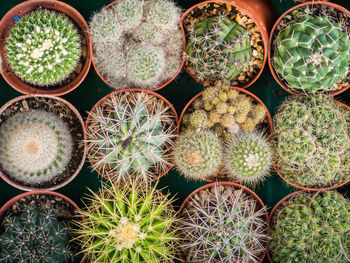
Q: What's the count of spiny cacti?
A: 12